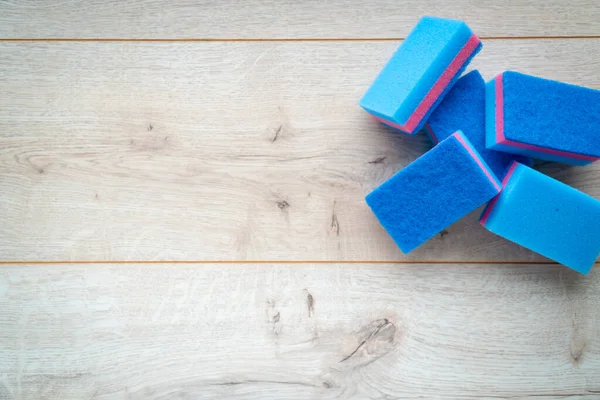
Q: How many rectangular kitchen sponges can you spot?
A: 5